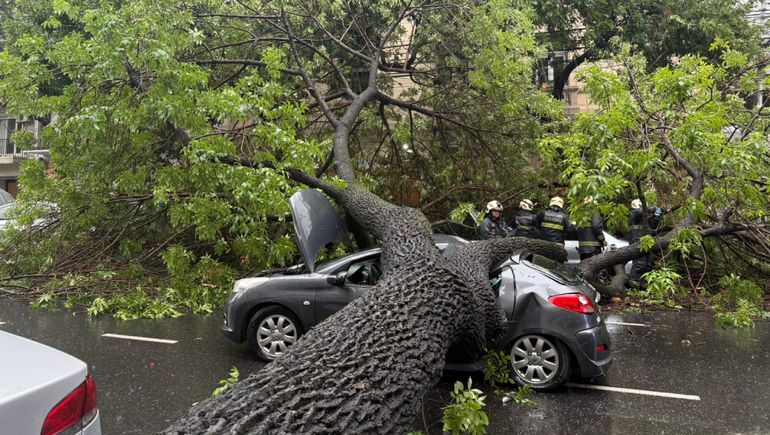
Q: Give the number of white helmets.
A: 5